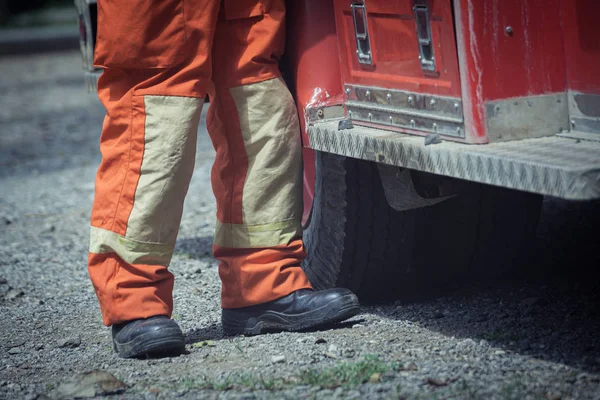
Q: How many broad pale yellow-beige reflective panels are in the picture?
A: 2